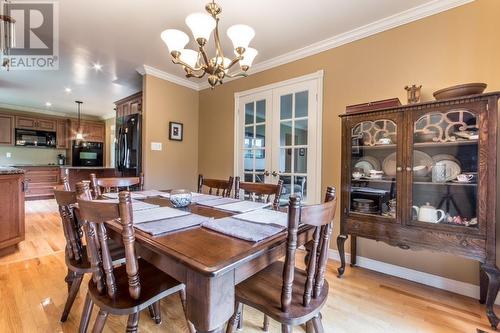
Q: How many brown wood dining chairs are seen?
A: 6